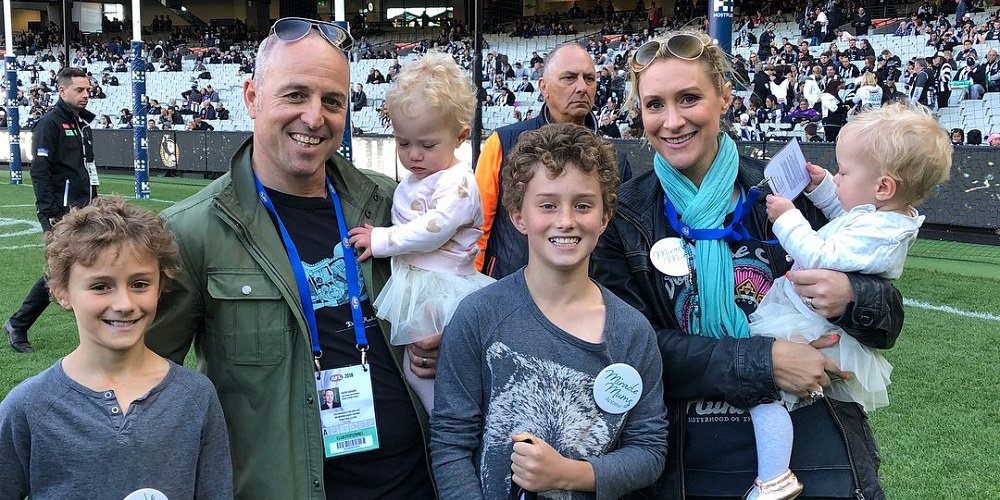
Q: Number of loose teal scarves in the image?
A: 1